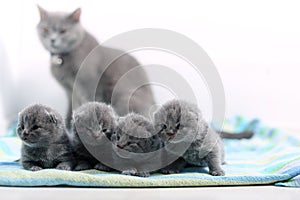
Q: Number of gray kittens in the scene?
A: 4